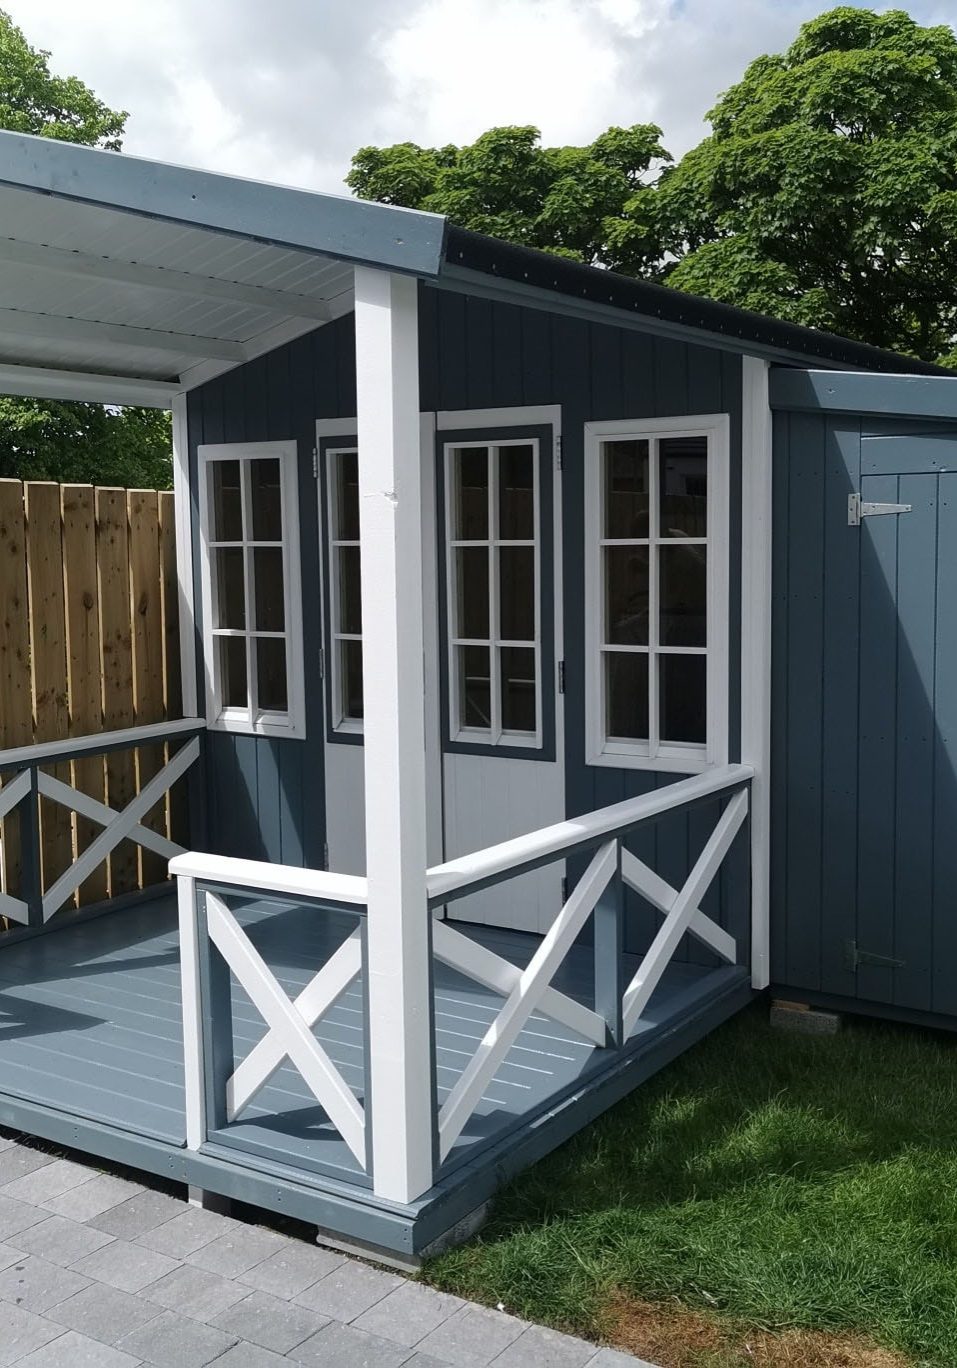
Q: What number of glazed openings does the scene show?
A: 4